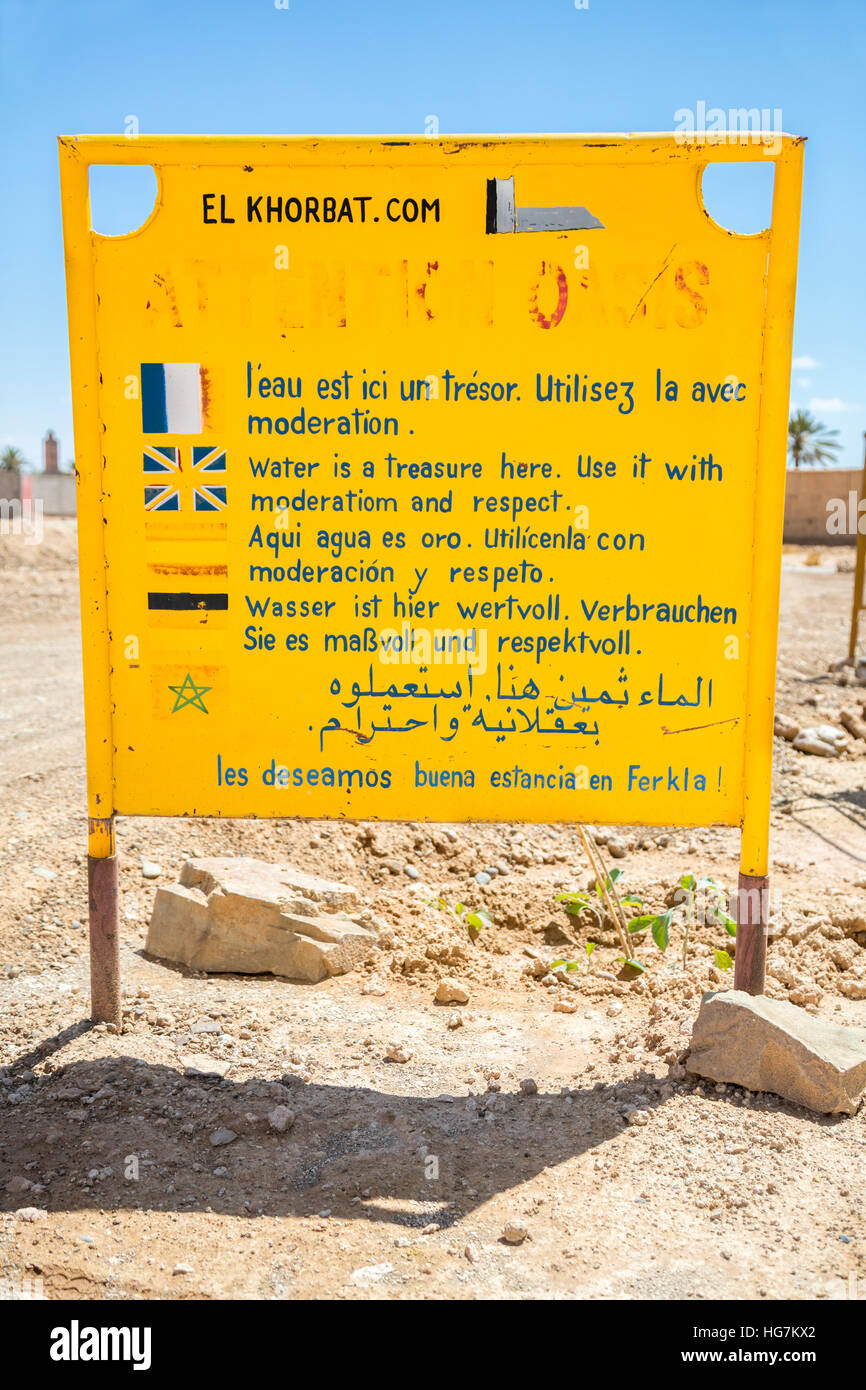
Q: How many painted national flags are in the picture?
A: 5